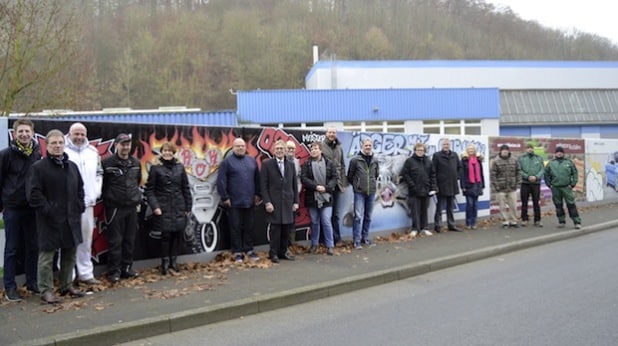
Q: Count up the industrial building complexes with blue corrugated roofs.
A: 1